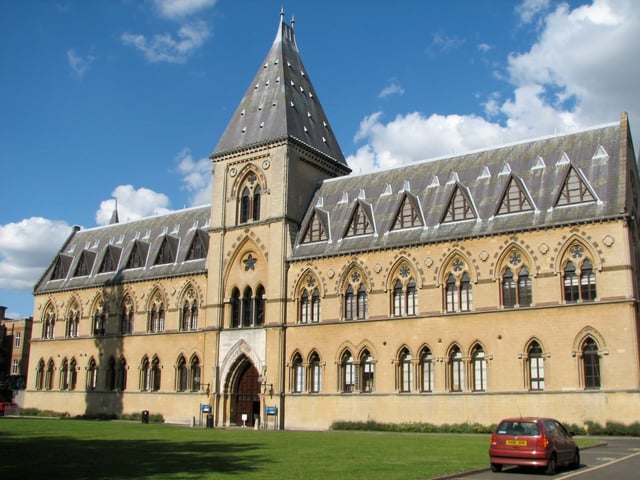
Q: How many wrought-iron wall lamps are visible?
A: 2